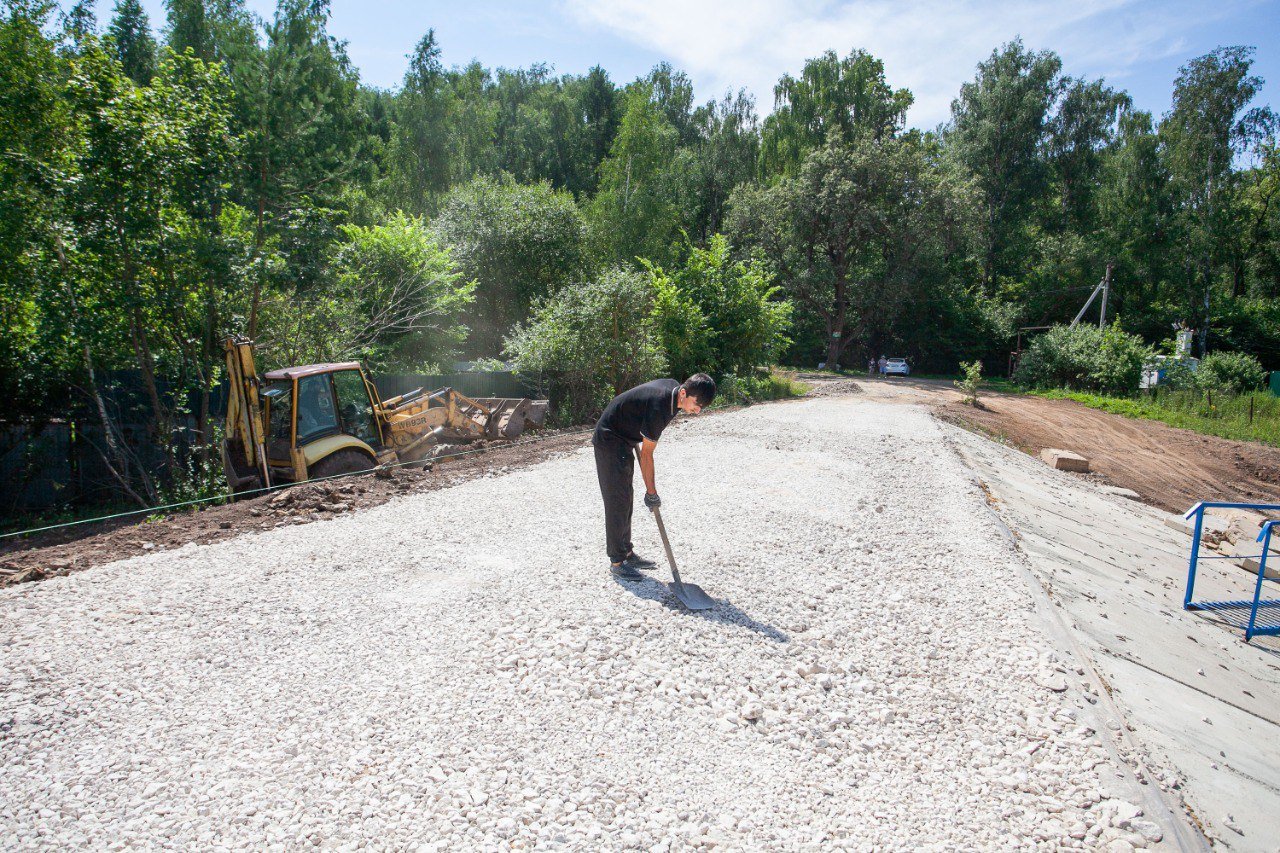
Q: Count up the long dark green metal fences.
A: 1